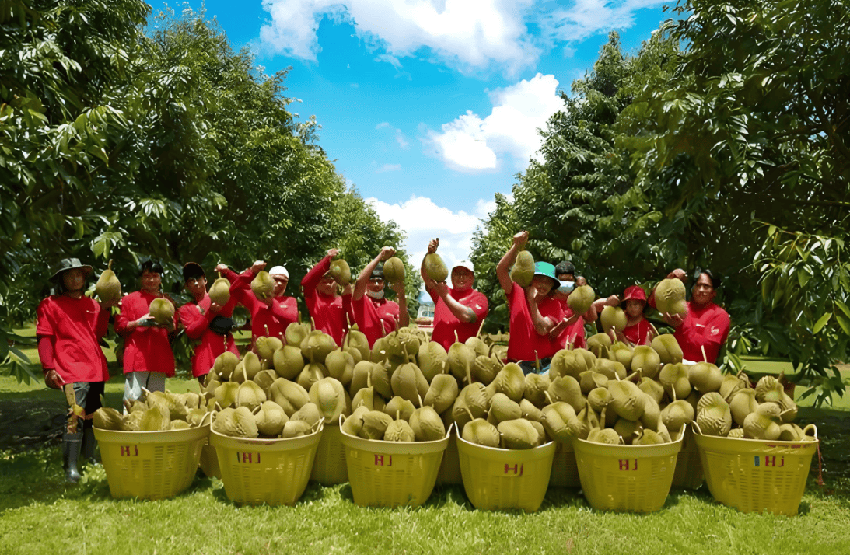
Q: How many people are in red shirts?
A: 11